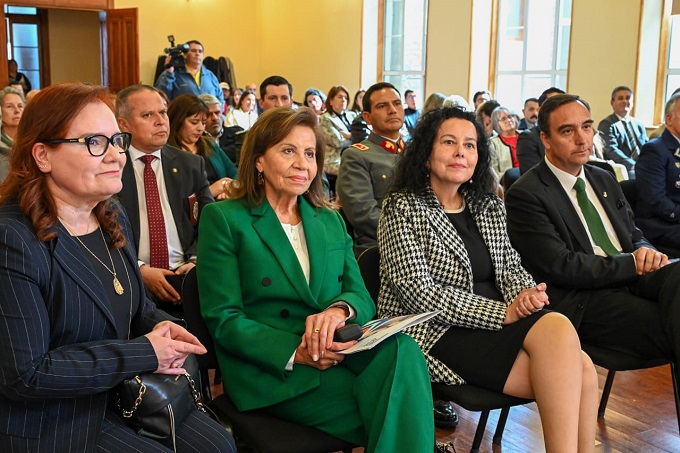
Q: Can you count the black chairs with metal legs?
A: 3